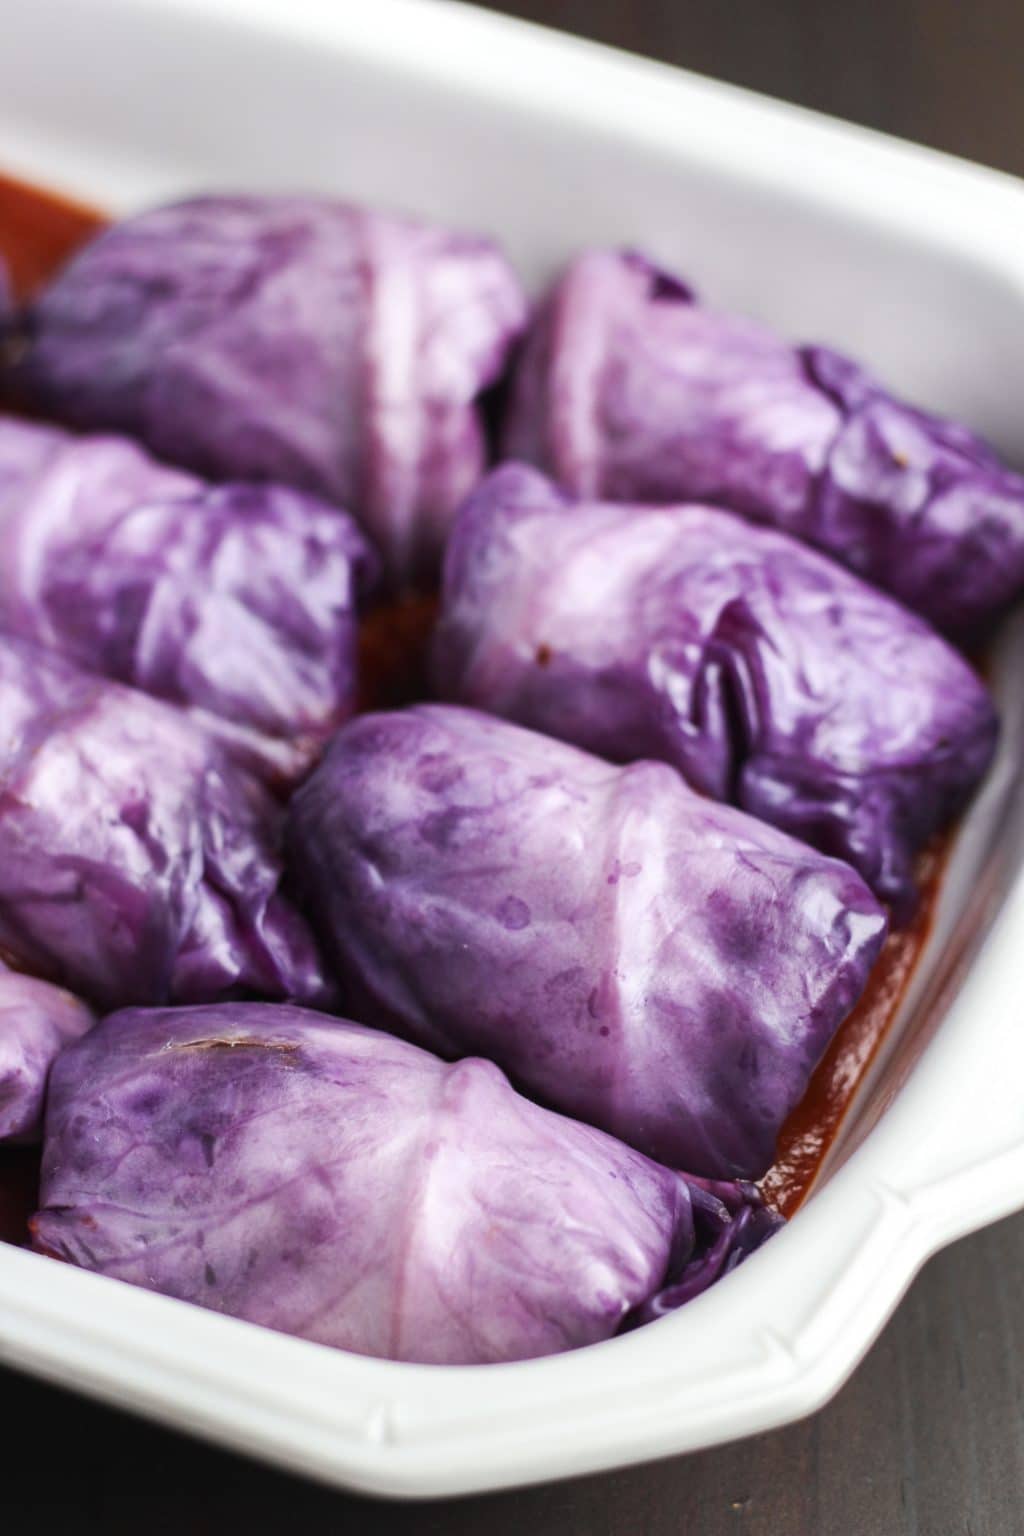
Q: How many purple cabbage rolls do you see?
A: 8